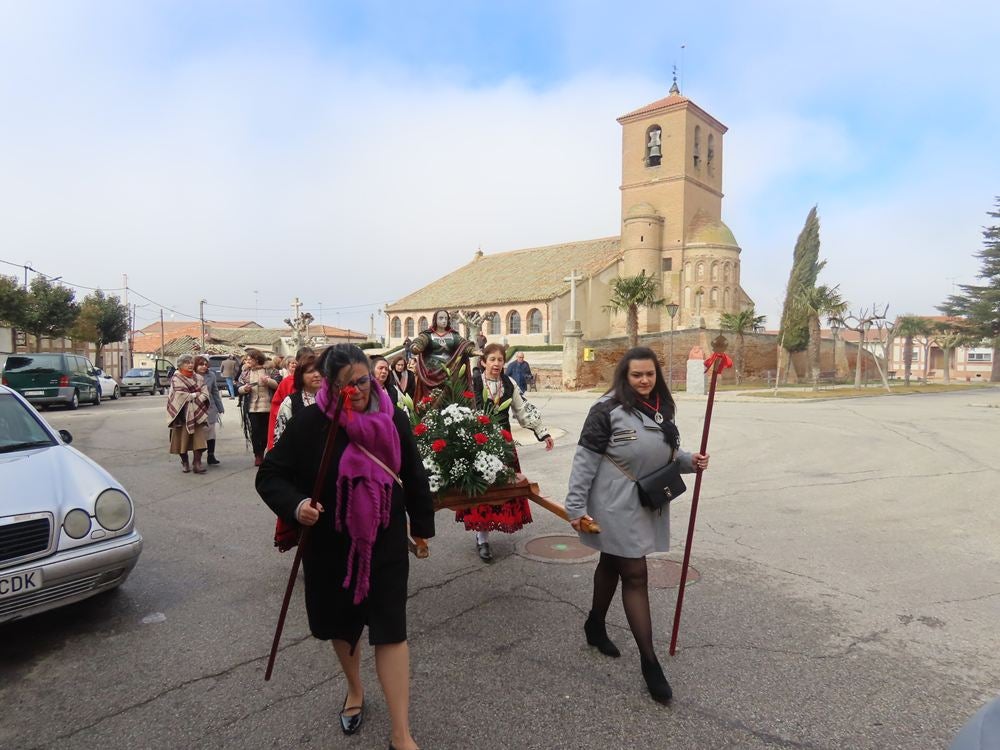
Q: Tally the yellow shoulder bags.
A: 0